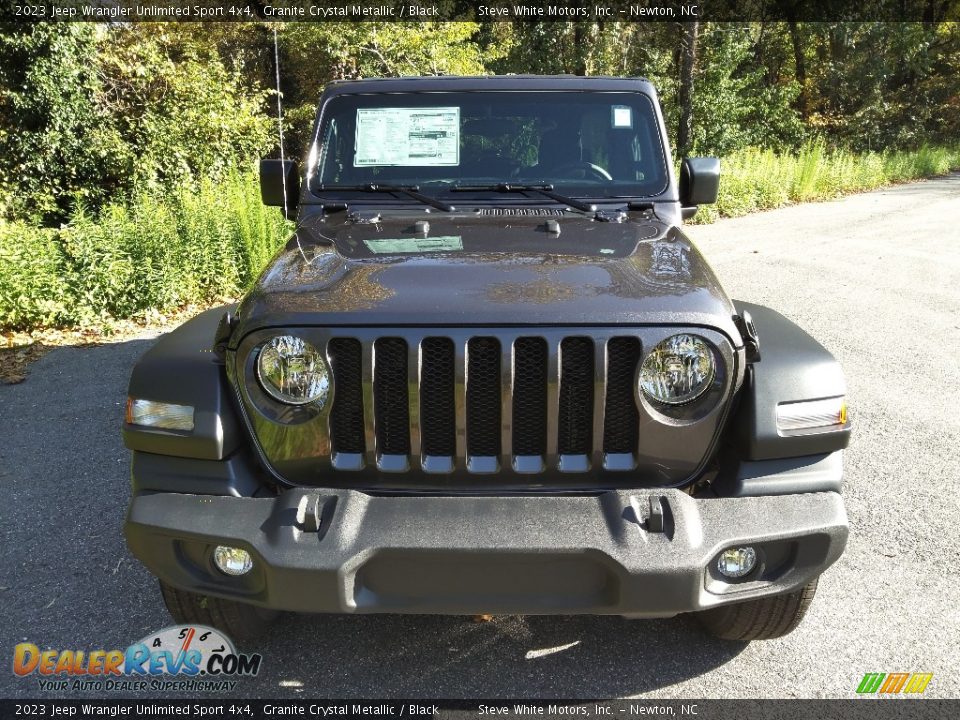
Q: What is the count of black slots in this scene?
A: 7